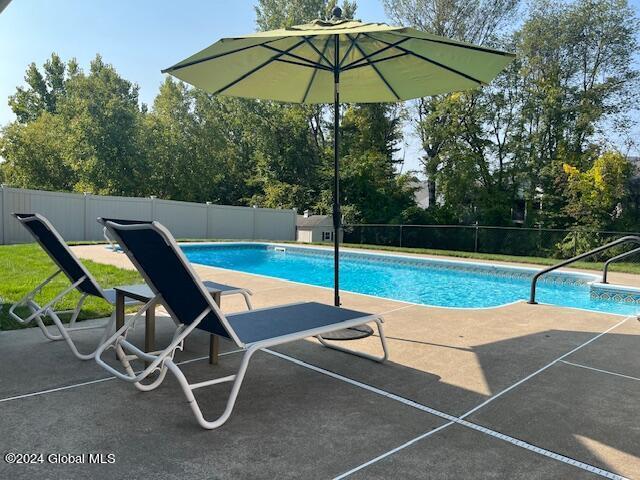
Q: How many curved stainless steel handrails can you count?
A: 2